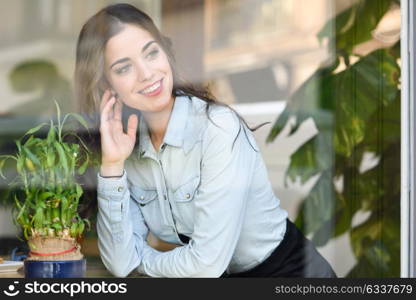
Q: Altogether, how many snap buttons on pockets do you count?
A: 2